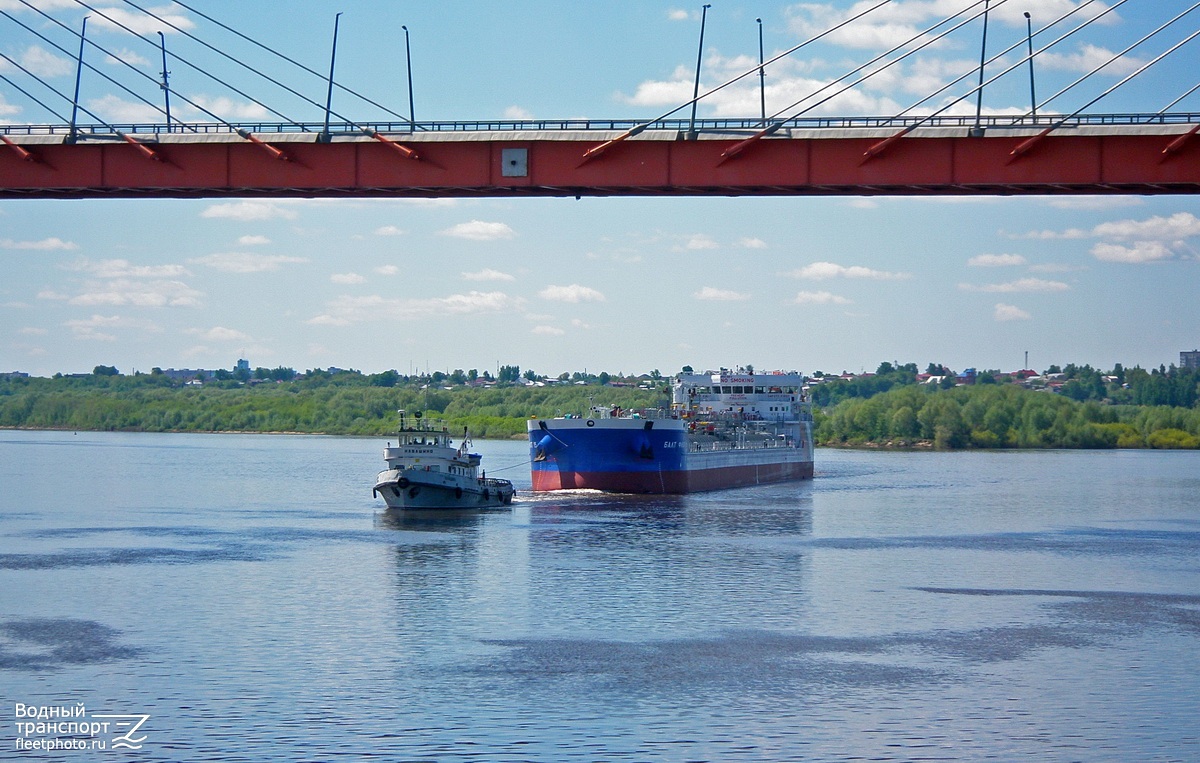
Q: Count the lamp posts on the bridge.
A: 8